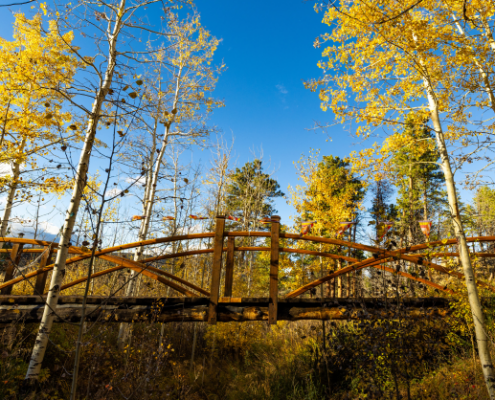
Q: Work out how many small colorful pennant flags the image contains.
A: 9